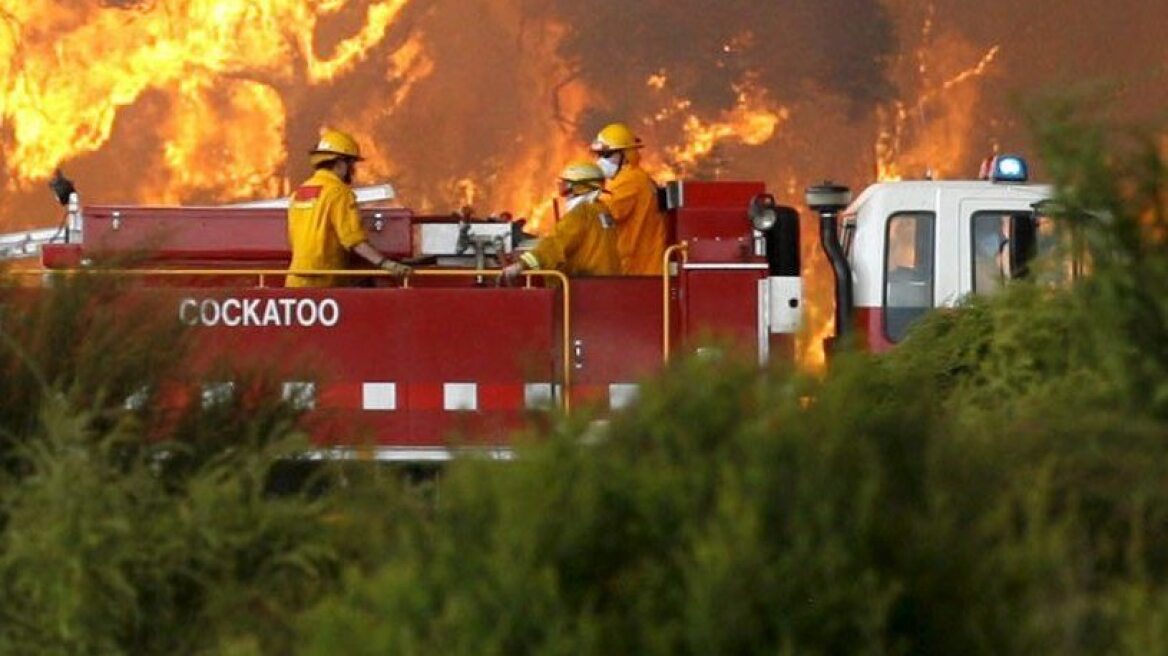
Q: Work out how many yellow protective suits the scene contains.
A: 3